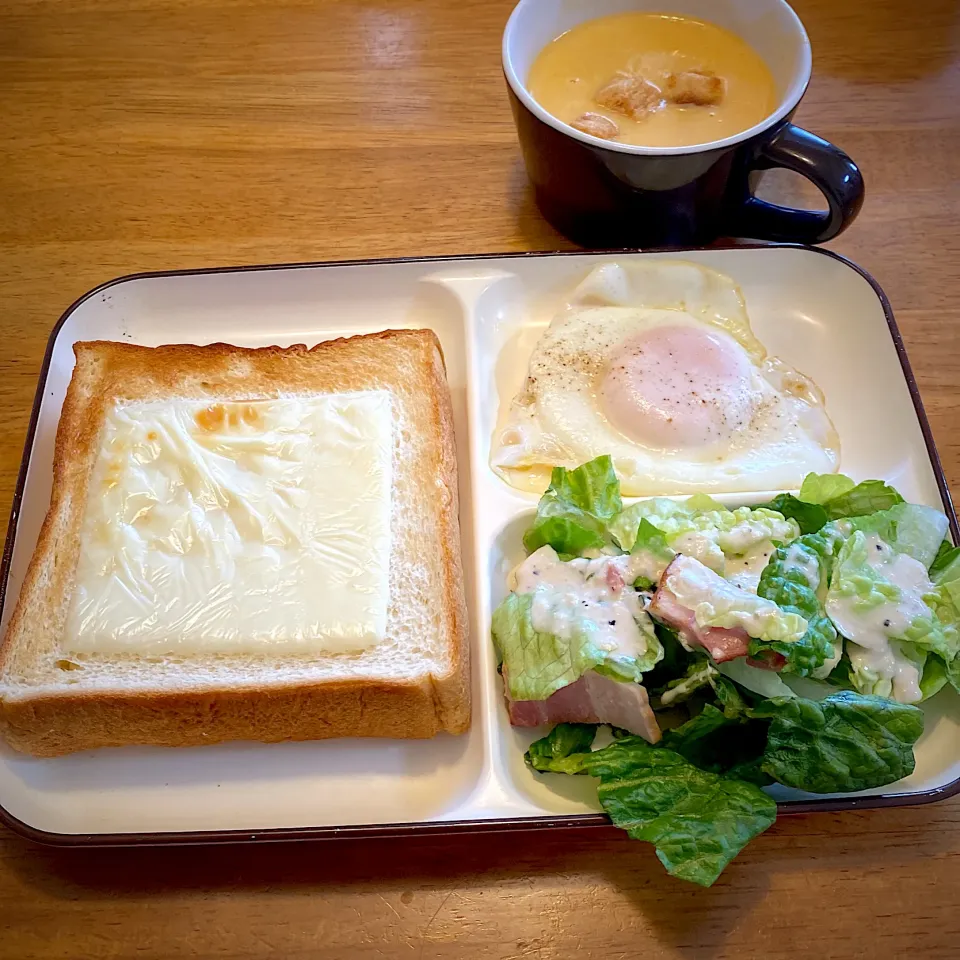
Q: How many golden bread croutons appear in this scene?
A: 3